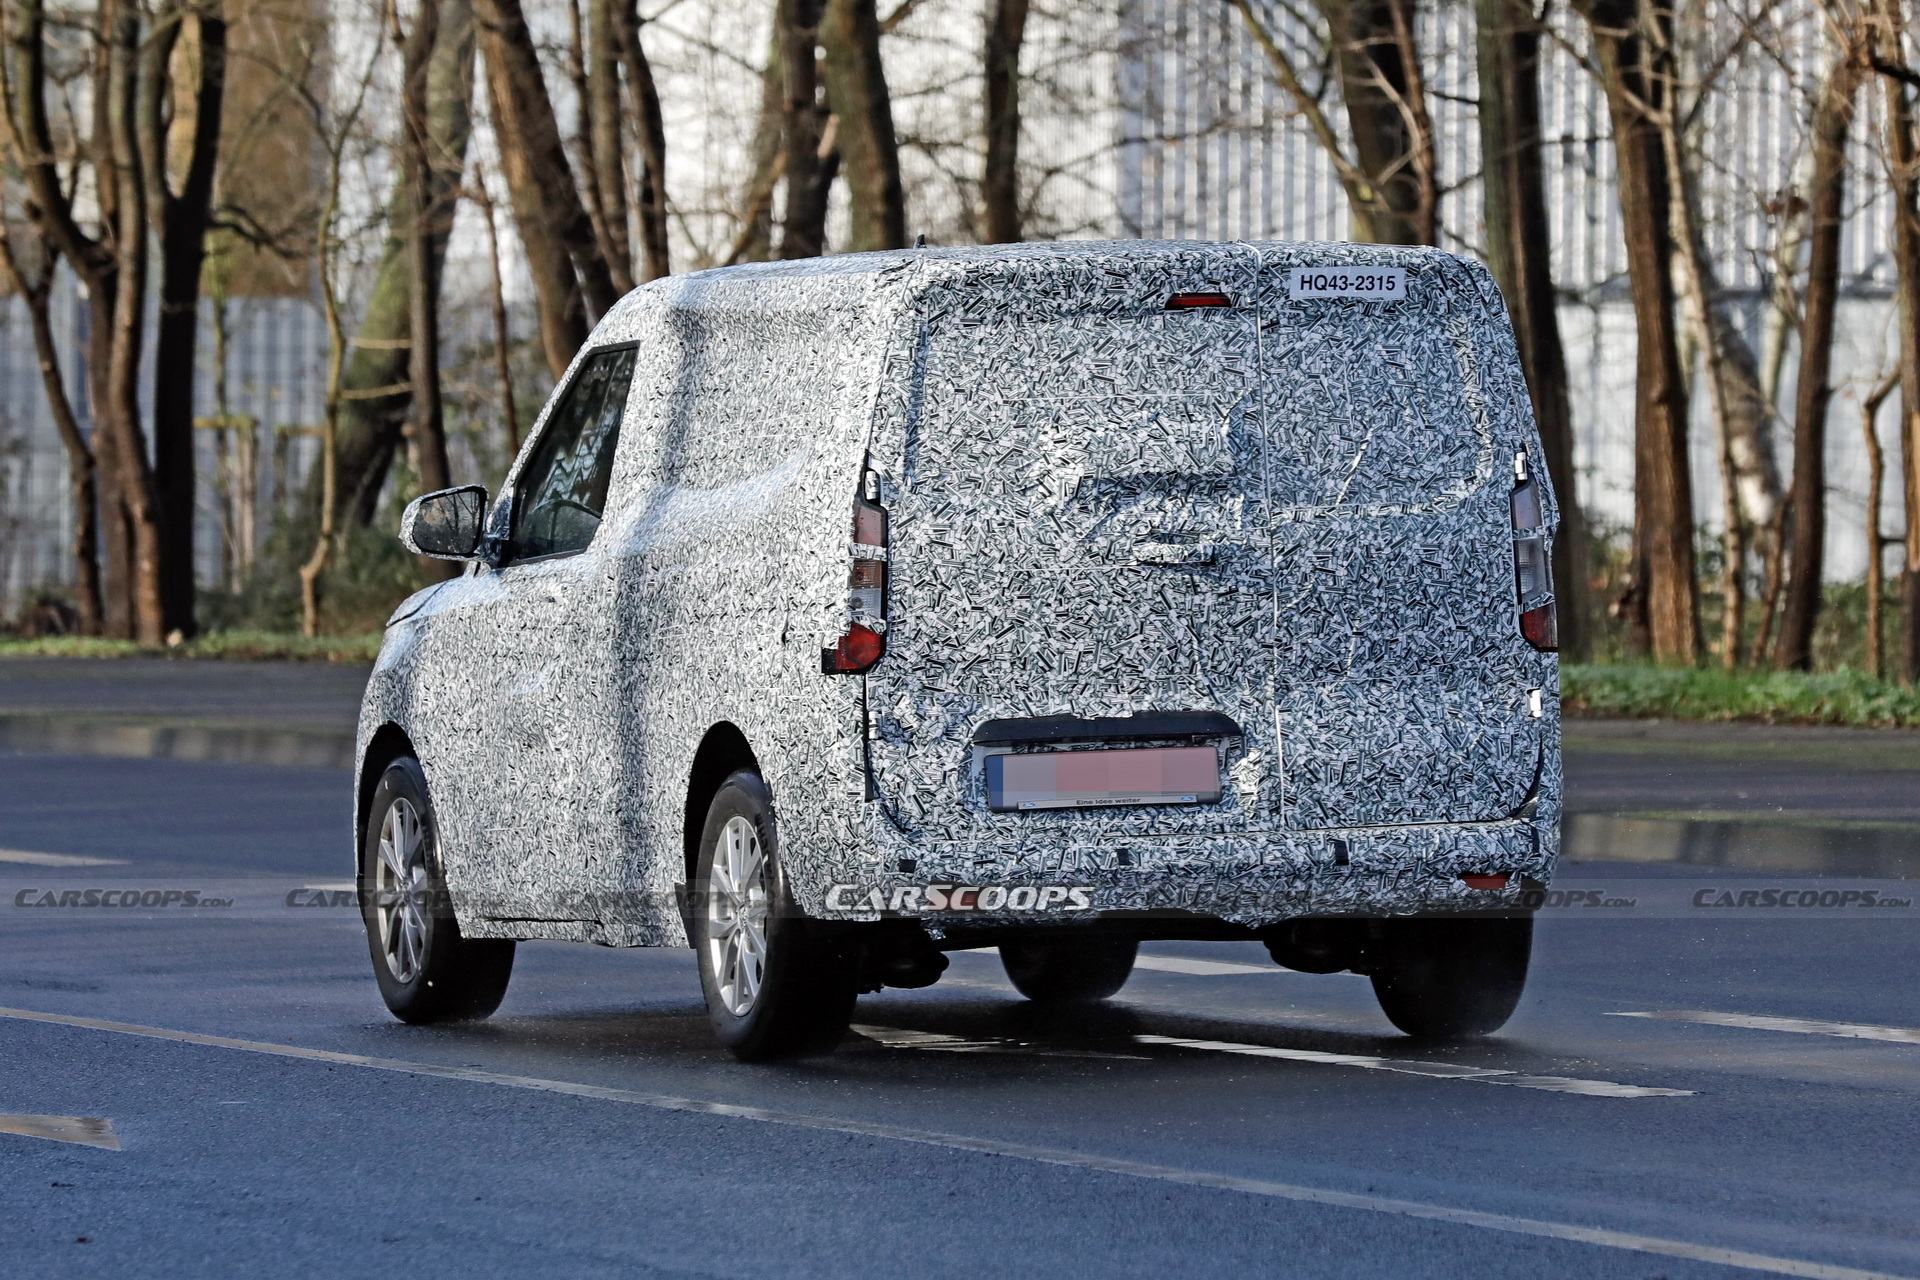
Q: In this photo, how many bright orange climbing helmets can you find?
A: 0